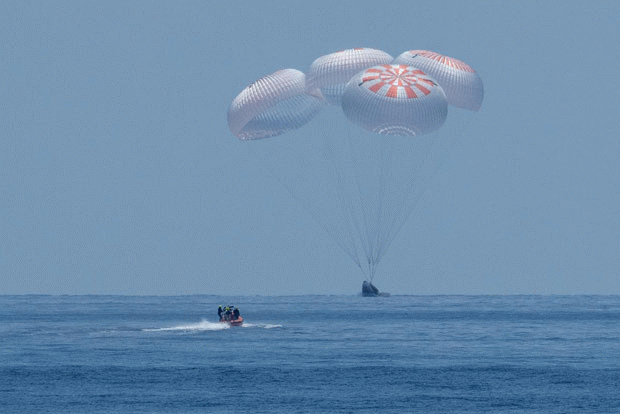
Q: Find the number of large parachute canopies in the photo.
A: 4